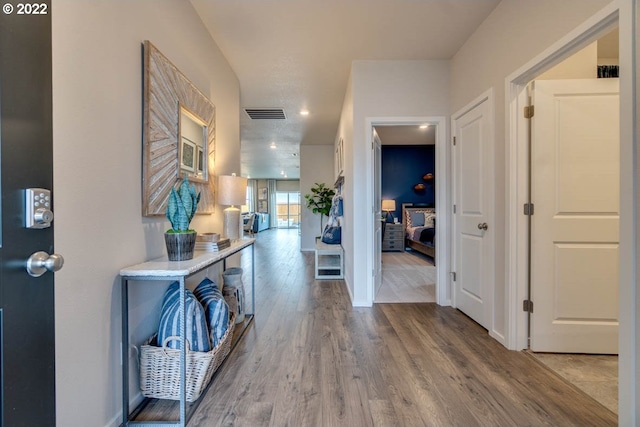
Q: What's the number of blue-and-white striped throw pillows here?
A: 2